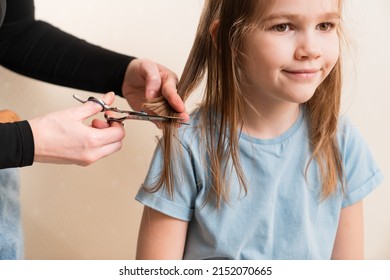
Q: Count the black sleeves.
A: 2